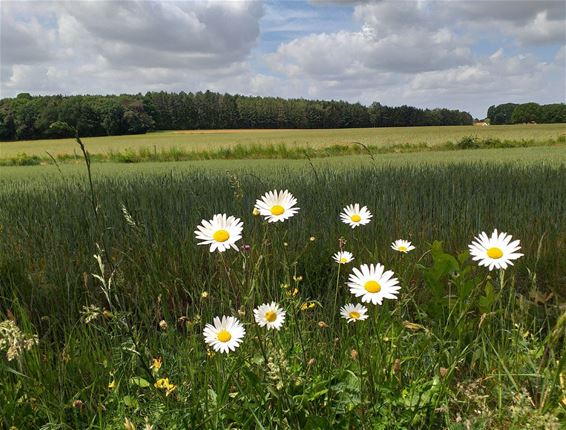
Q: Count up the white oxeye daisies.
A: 10